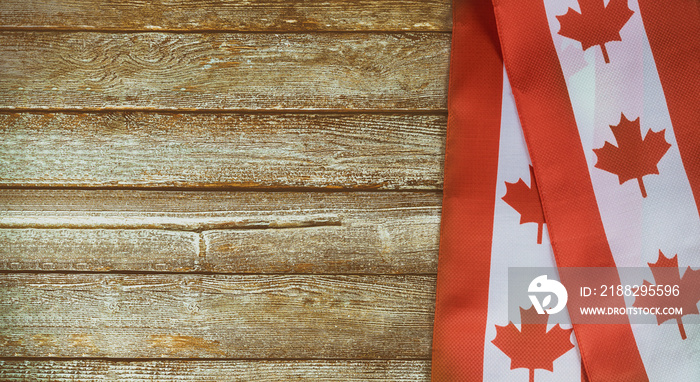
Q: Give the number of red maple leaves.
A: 5